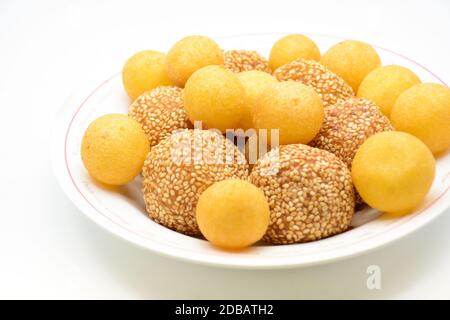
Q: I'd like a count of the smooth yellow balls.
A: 12